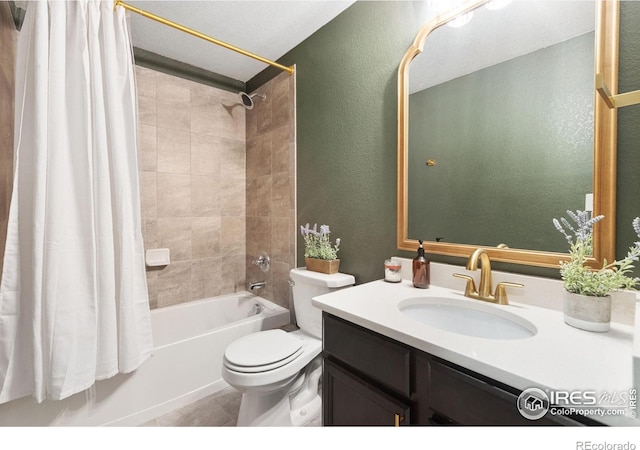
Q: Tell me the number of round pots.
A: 1